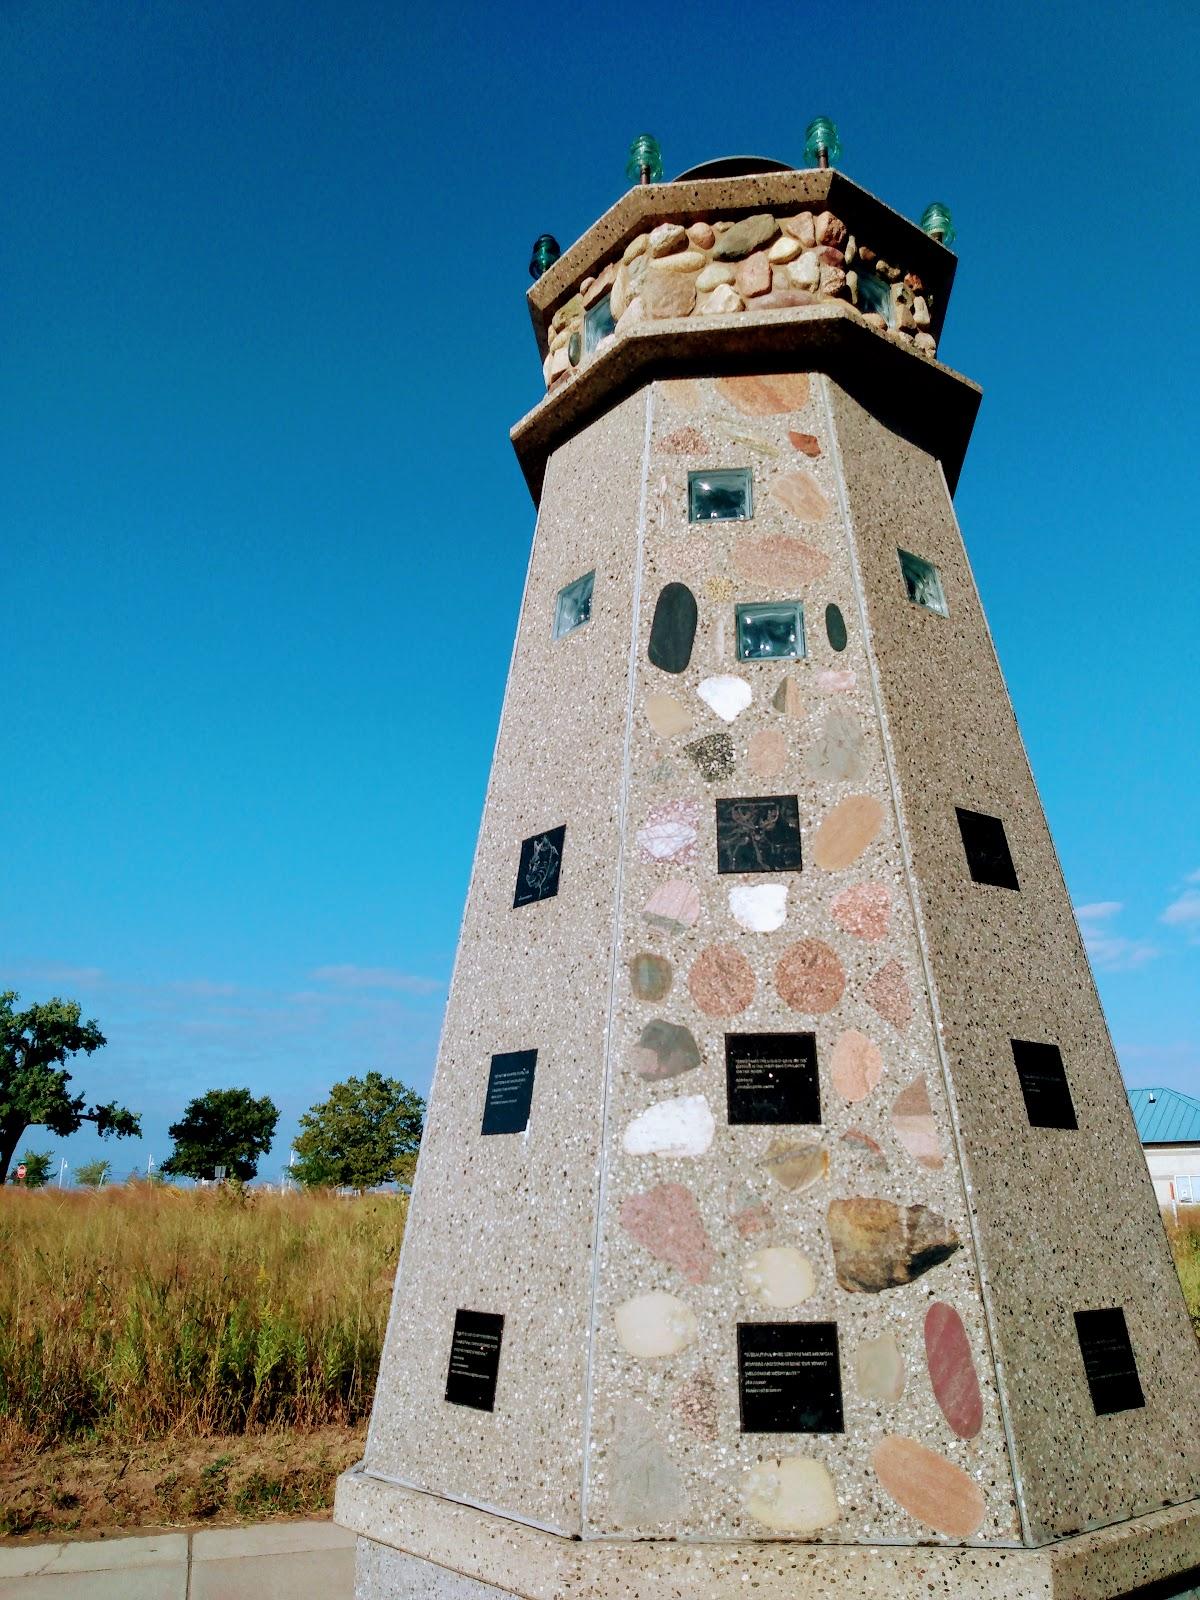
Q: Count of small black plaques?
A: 9